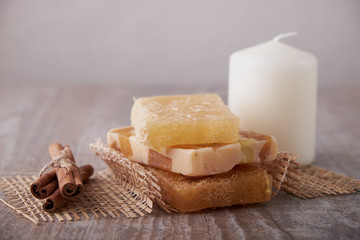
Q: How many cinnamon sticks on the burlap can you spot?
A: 3